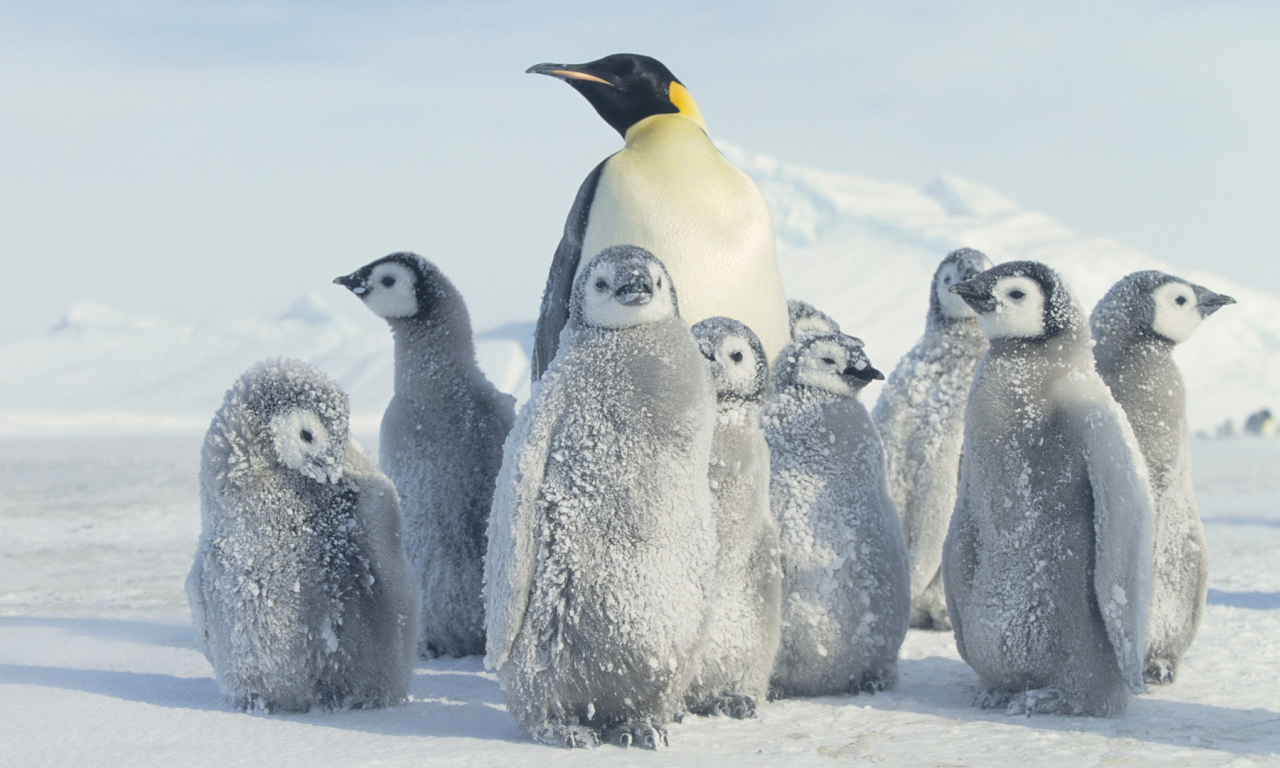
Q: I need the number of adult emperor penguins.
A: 1